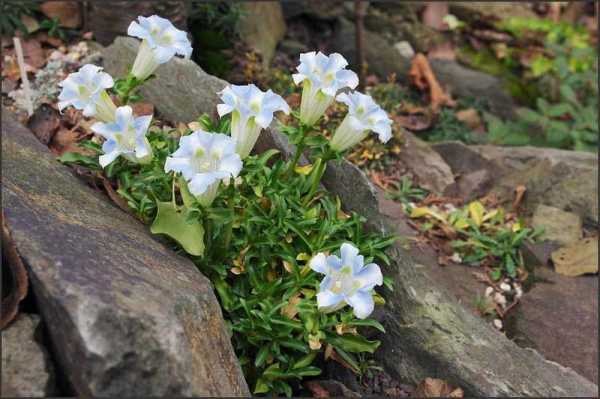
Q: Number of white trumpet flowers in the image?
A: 8